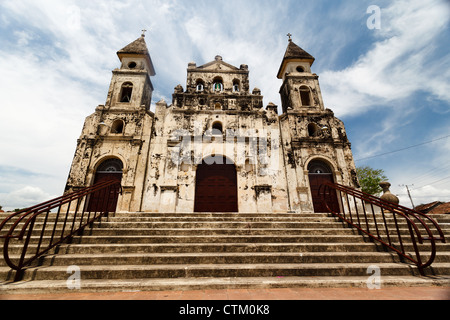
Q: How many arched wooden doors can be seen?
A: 3